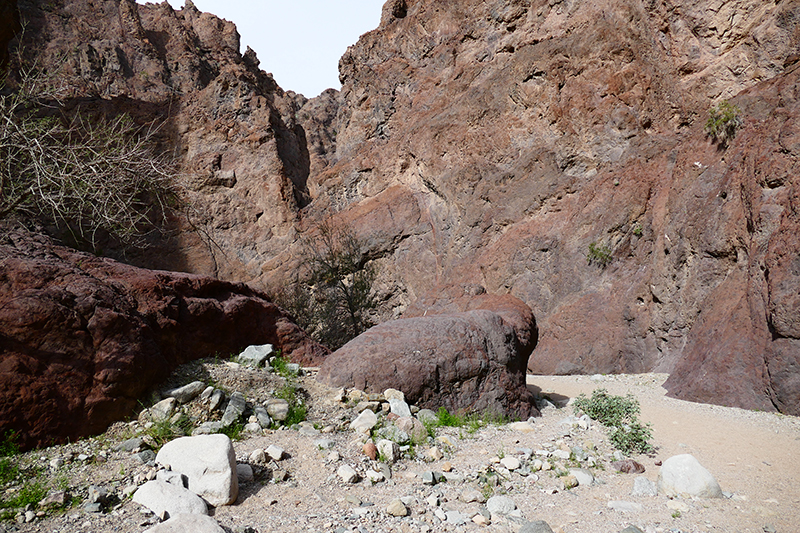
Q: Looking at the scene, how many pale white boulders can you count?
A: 4